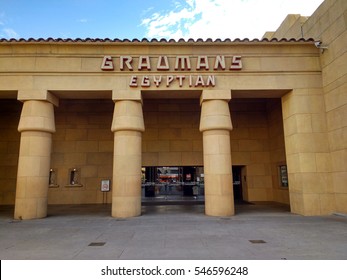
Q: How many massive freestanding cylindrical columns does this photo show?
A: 3